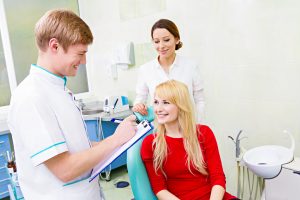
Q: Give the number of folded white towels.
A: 0